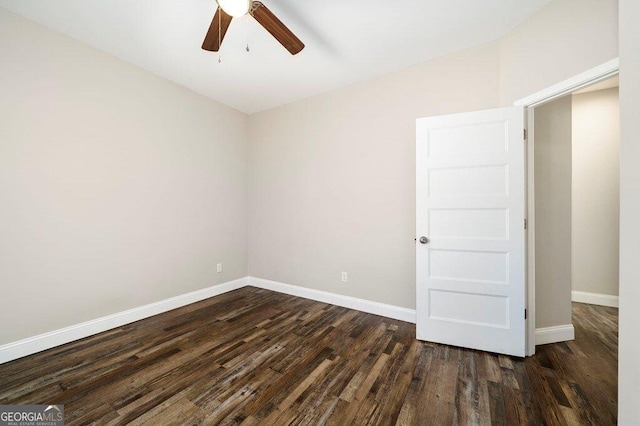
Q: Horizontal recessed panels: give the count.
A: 5